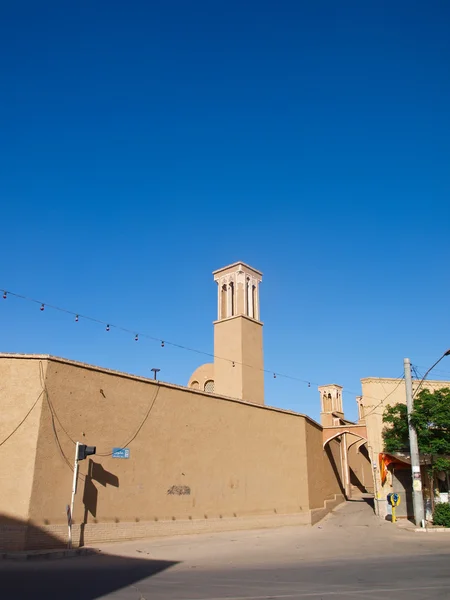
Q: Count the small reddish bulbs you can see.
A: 9